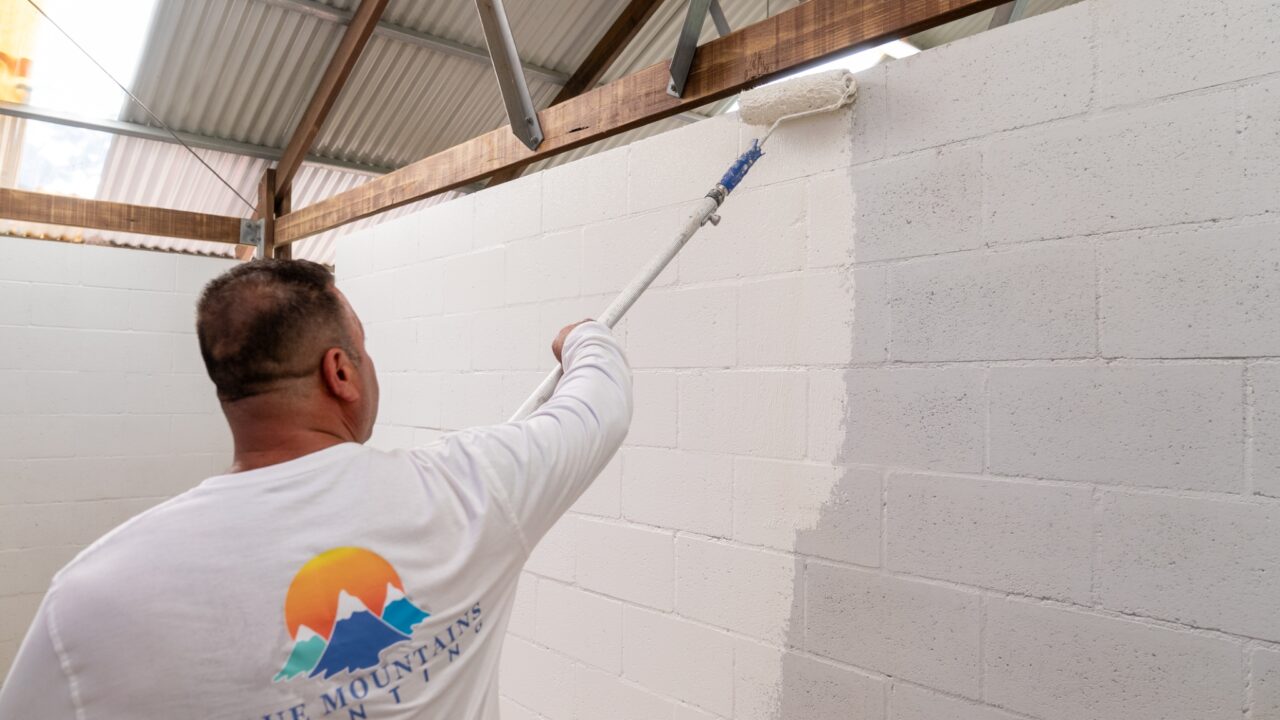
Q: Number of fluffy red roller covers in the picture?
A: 0